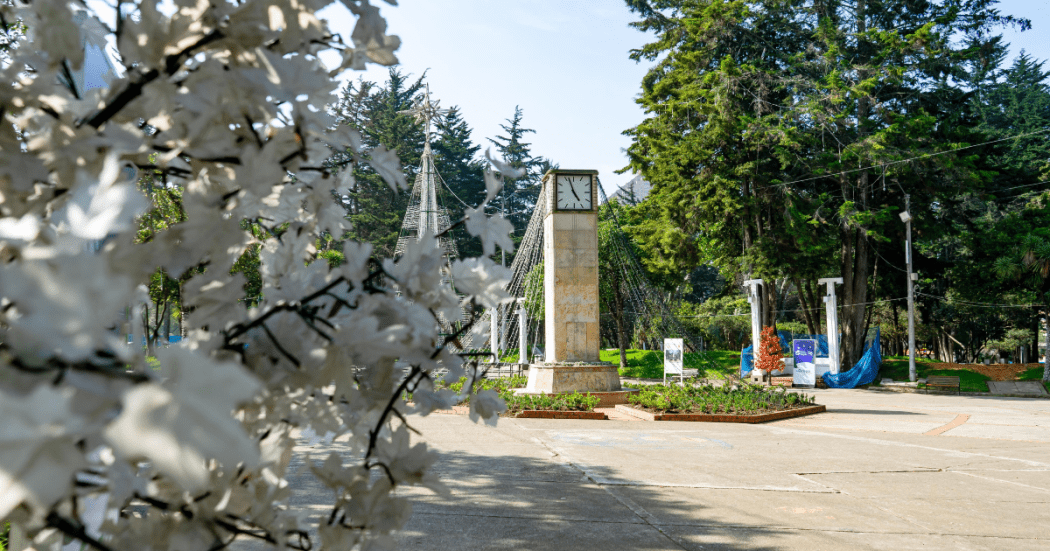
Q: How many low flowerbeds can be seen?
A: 2